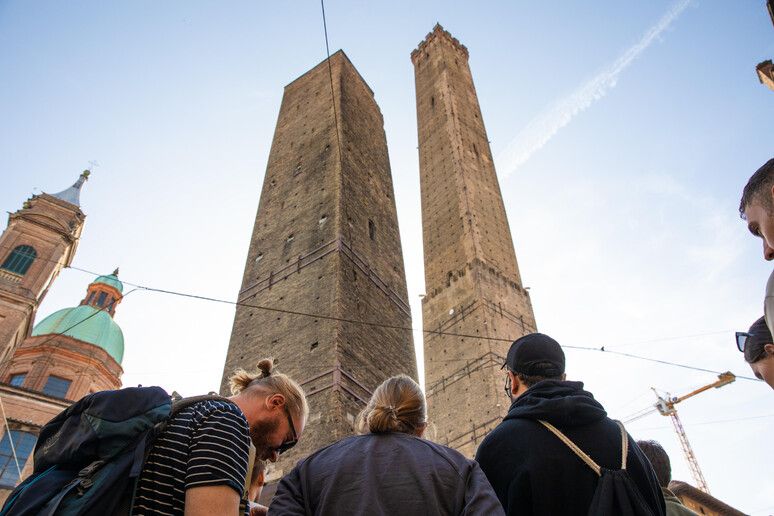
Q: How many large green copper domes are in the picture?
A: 1